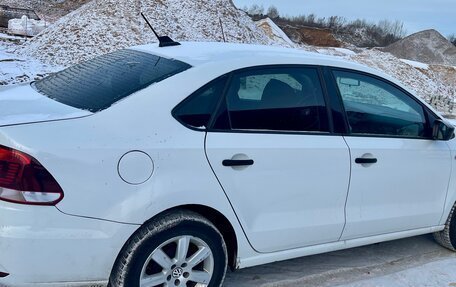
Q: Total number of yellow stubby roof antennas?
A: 0